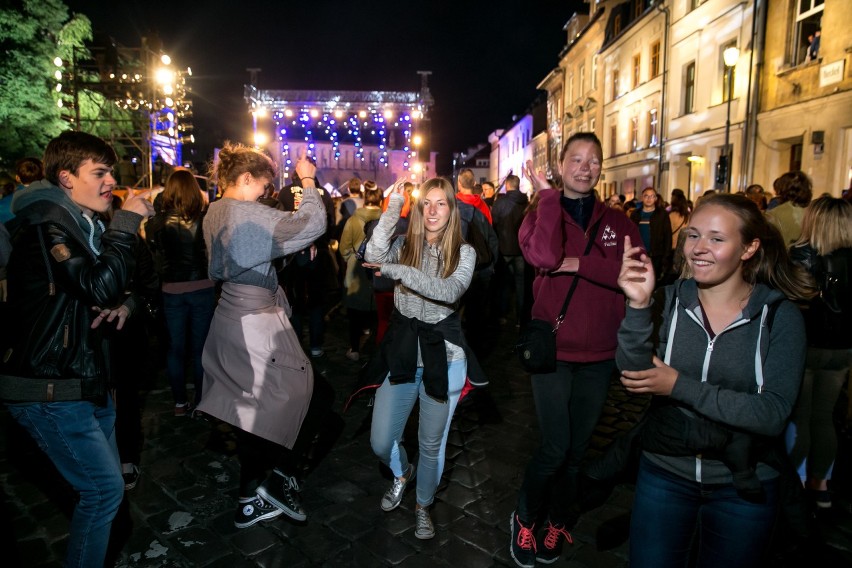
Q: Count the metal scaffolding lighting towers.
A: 1